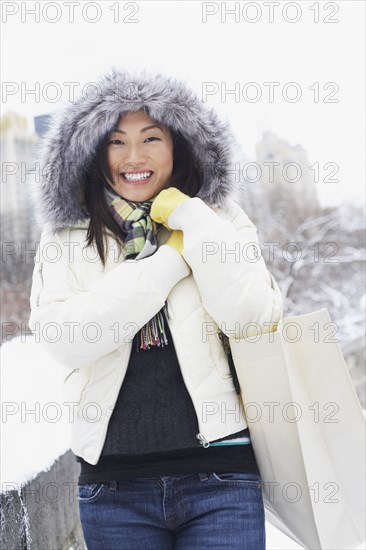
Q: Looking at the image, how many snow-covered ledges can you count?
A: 1